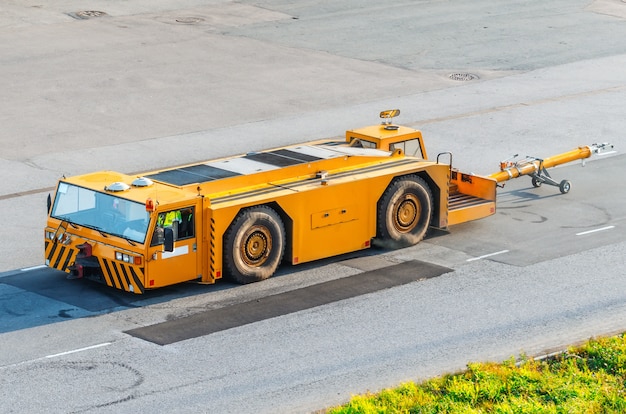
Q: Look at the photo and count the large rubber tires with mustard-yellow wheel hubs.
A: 2